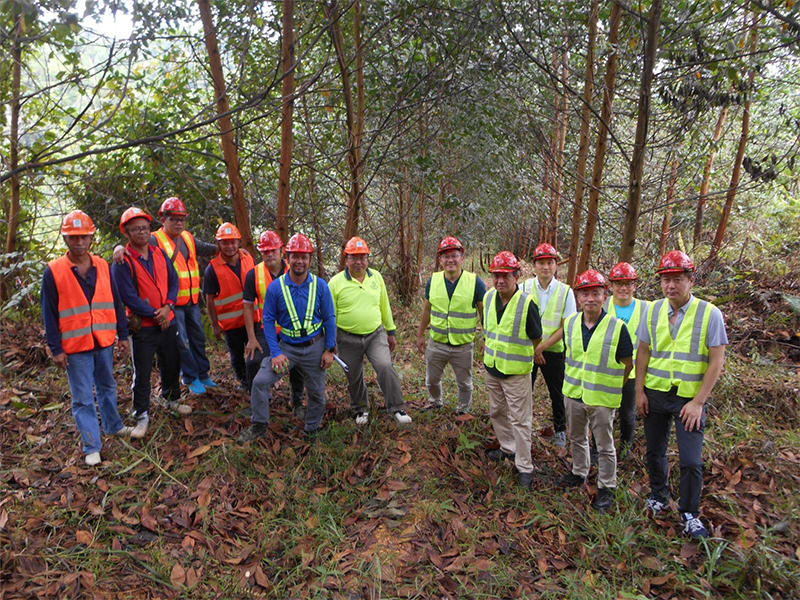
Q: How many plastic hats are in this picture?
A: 13